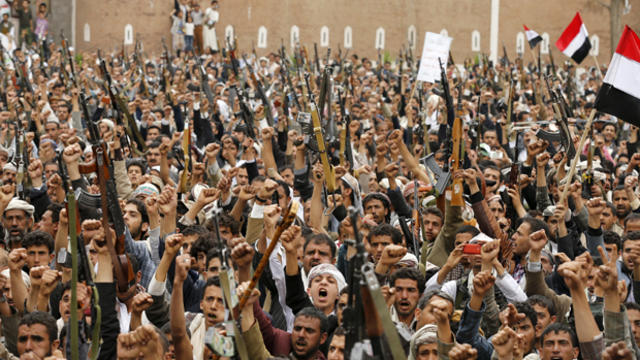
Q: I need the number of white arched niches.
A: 14